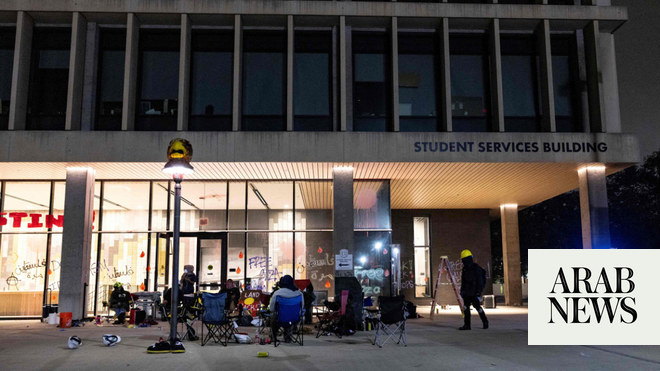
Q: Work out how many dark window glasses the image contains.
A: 12